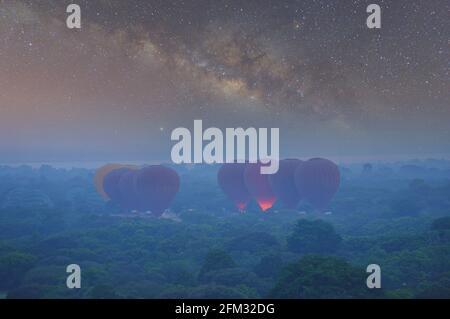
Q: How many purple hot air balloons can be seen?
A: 7